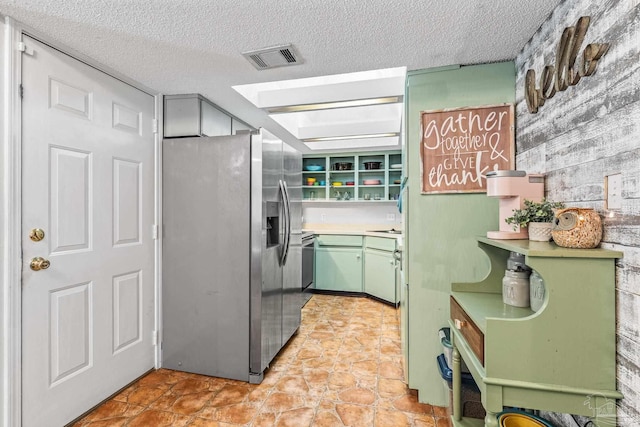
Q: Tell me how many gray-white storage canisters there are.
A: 2